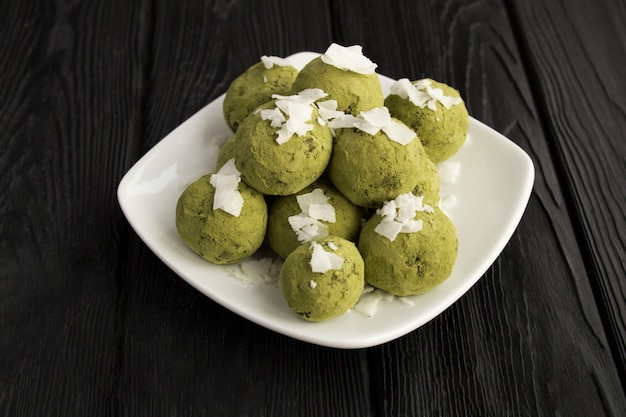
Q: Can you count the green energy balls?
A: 11